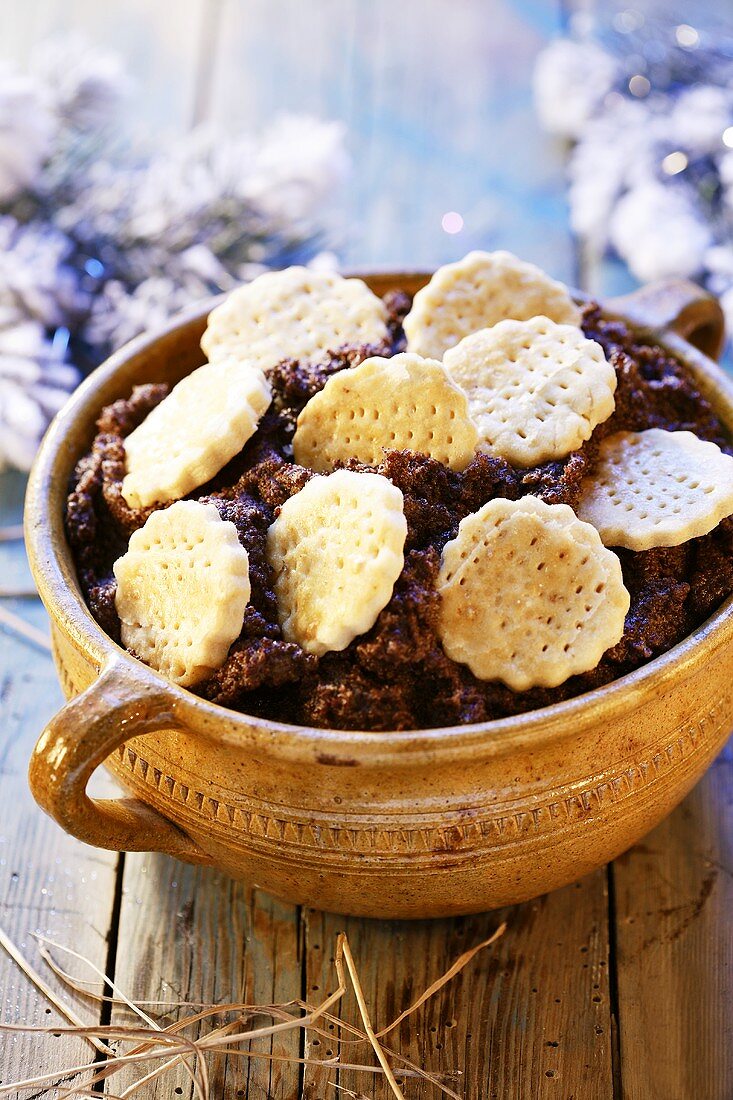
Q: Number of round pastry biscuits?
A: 9